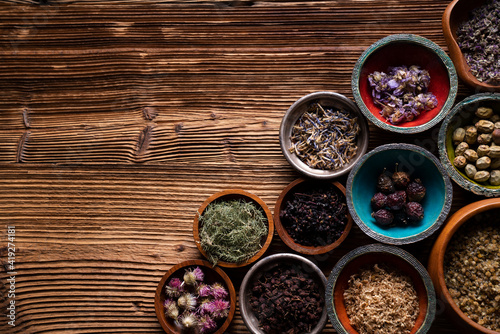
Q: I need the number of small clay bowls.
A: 3